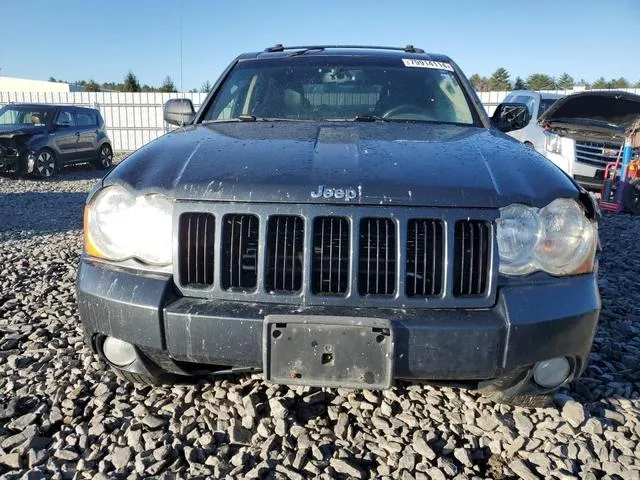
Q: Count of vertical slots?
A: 7